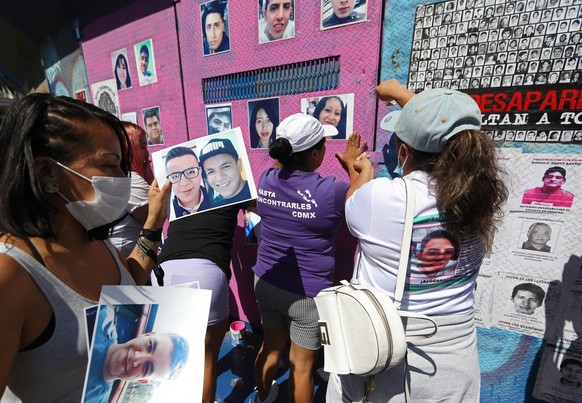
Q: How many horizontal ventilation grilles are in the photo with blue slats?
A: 1